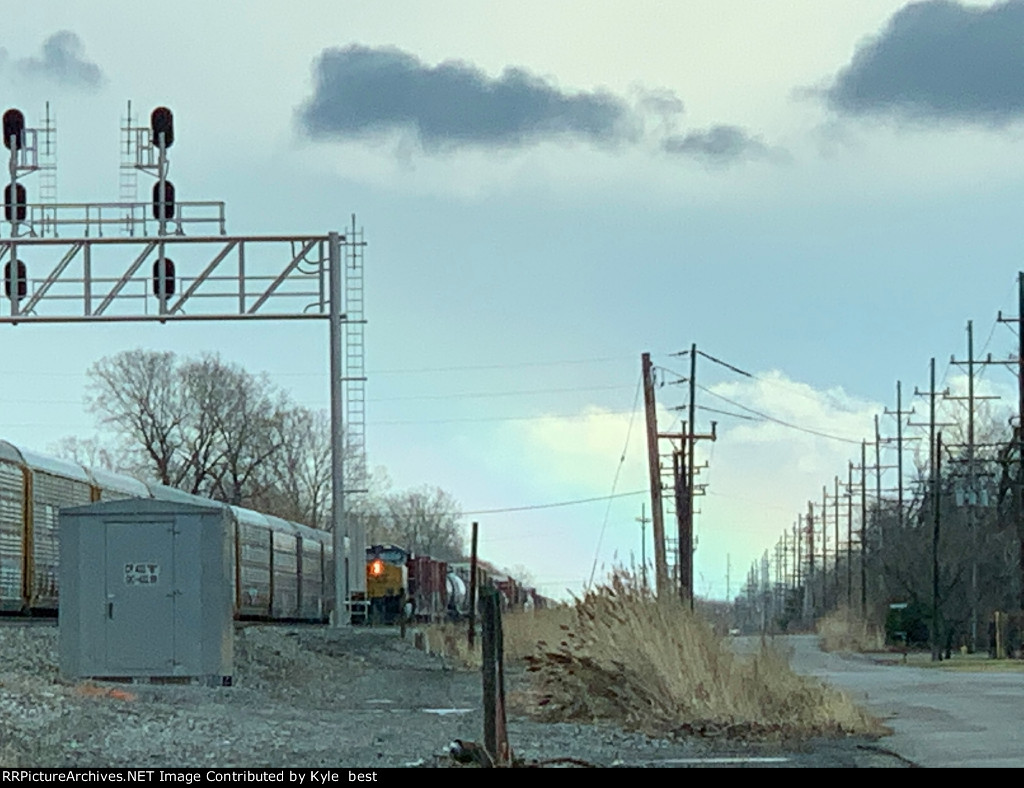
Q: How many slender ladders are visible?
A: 3